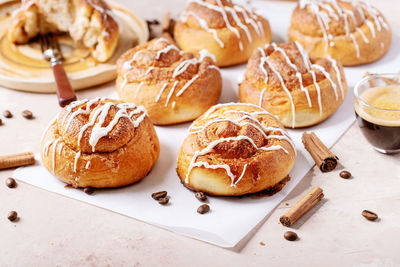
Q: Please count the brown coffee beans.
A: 13